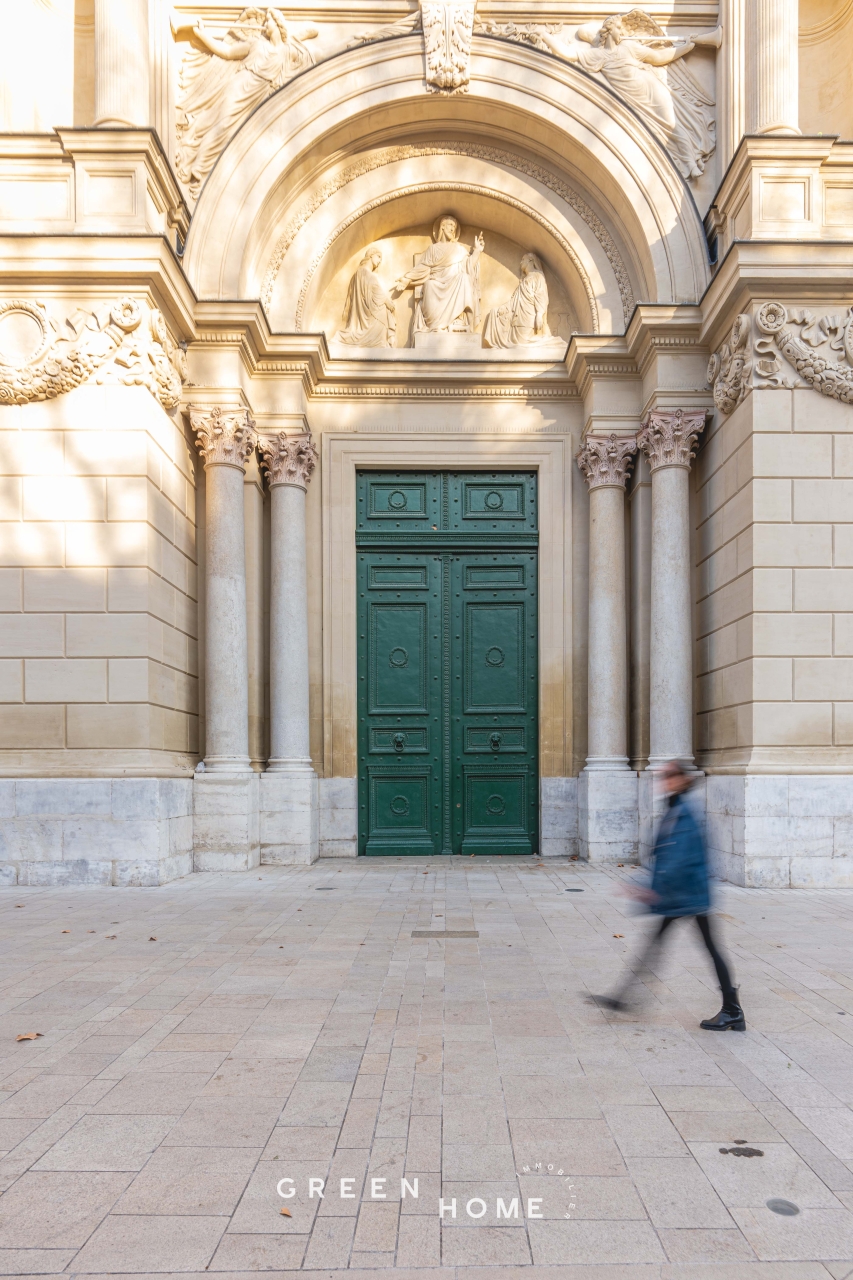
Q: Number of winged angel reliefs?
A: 2